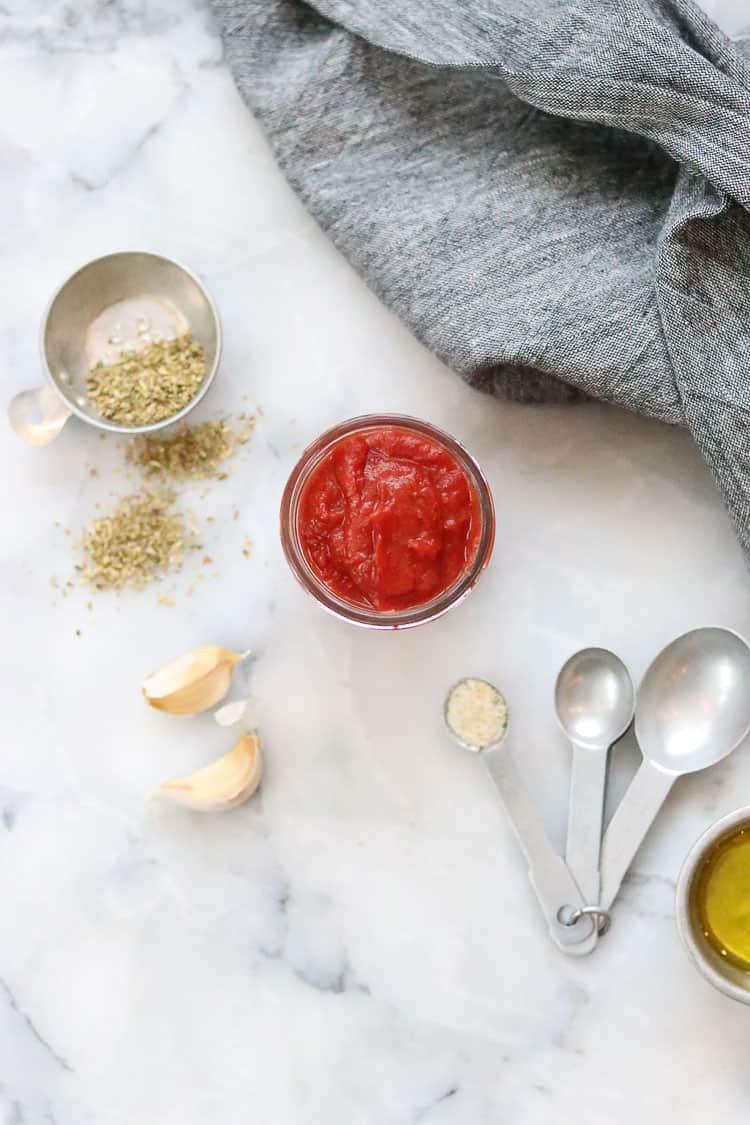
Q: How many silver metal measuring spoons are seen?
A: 3